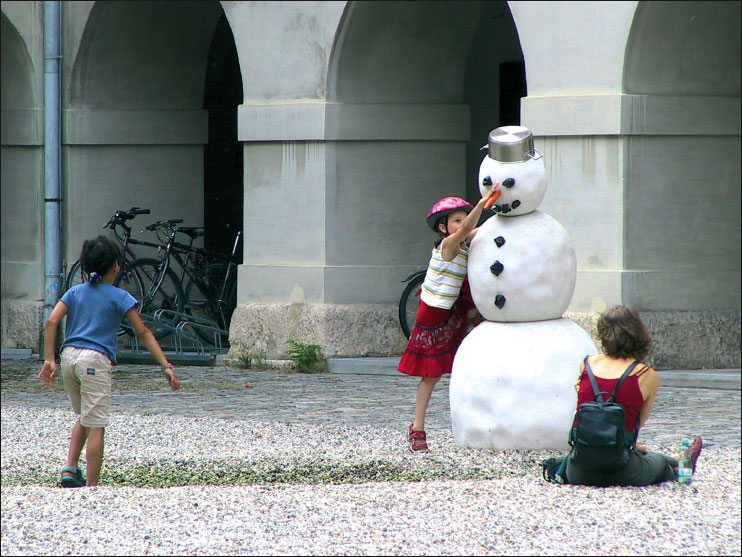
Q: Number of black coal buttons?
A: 3